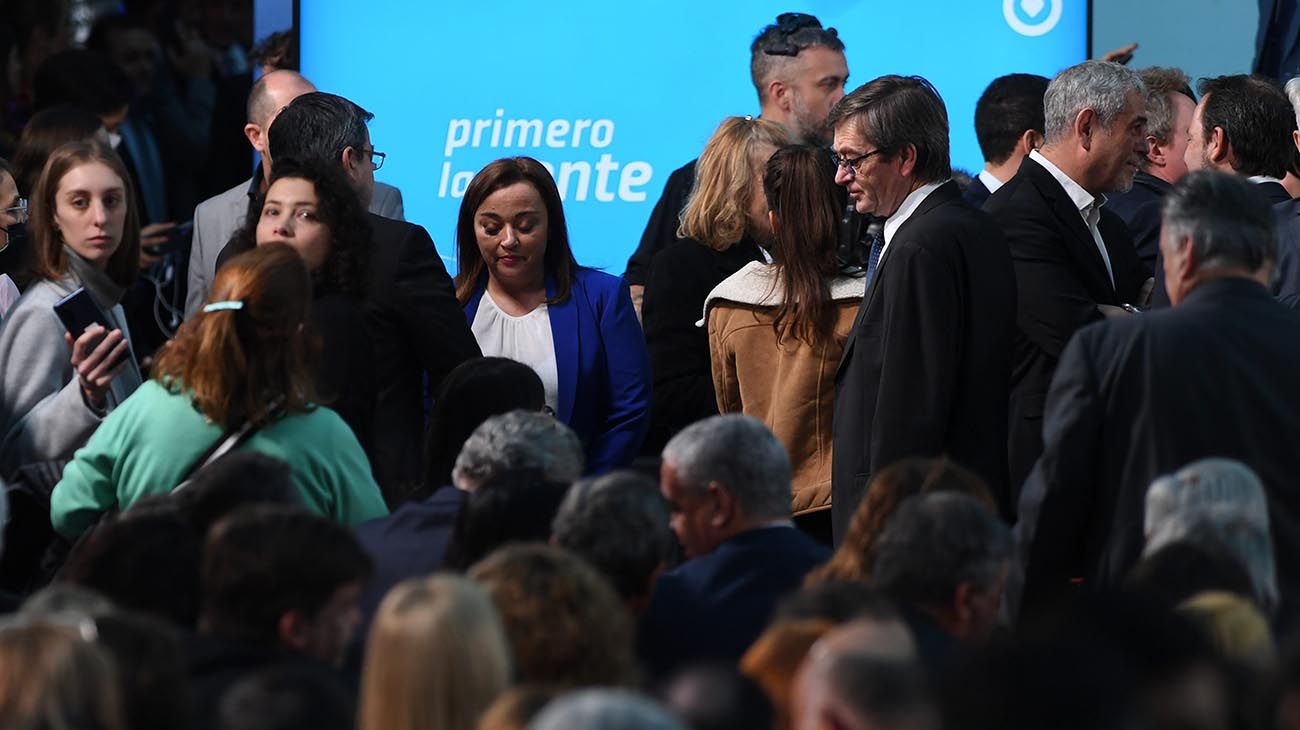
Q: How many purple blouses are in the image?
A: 0